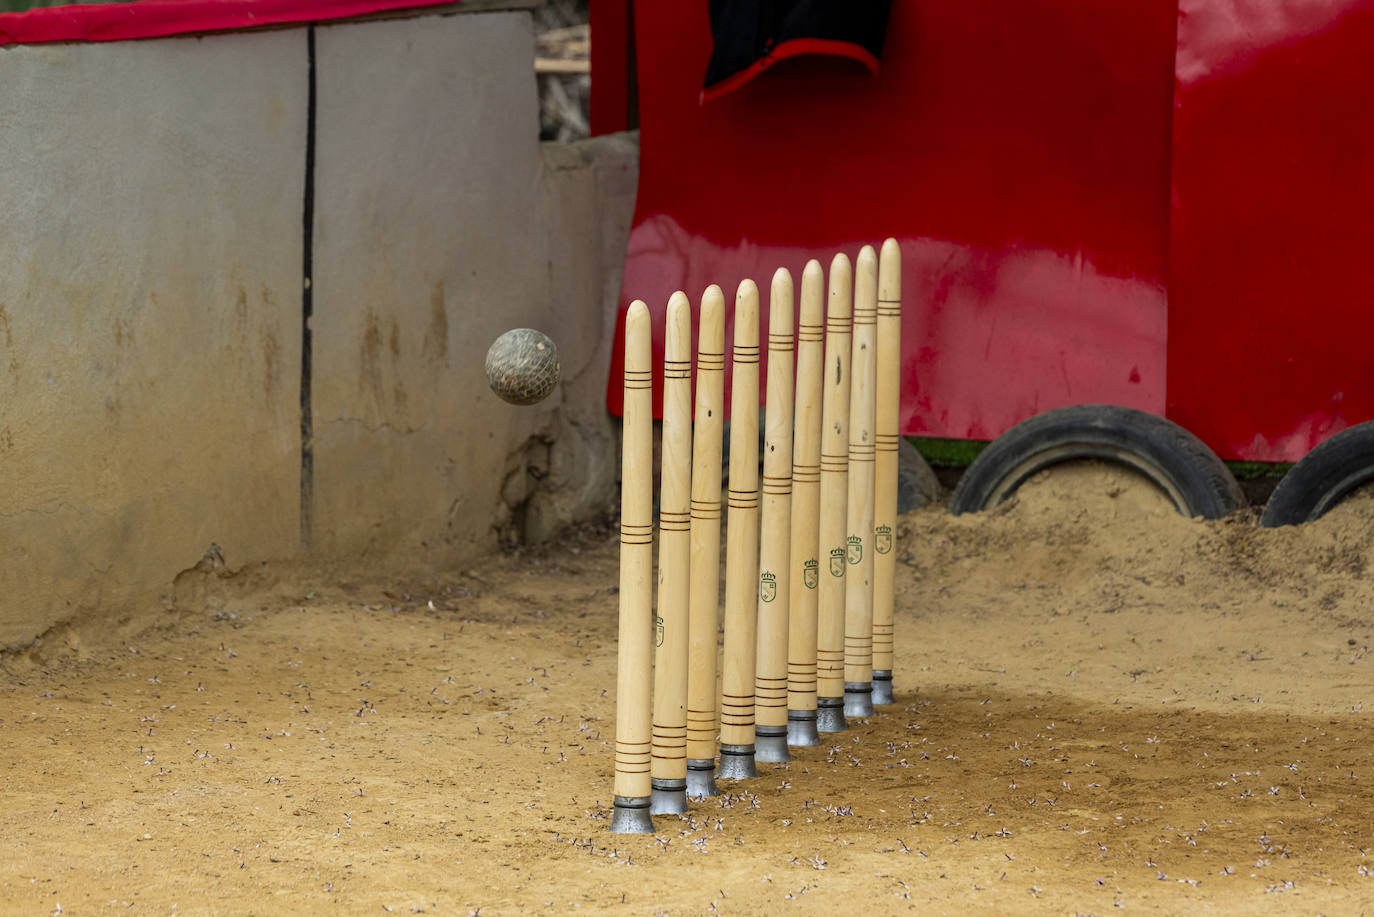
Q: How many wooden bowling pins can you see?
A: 9